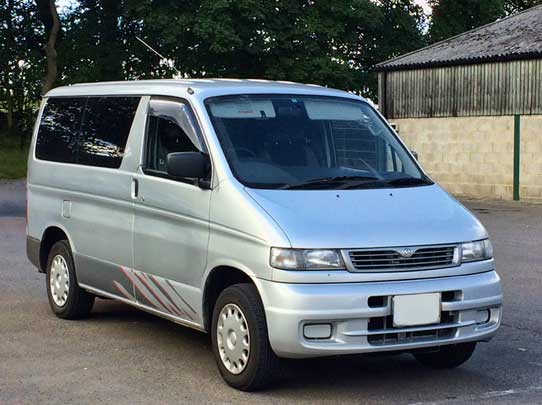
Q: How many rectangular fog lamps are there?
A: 2